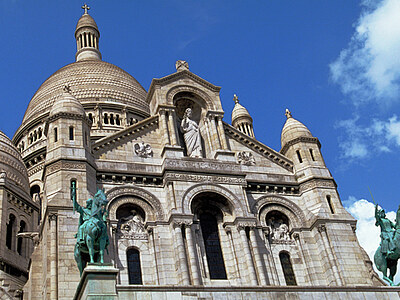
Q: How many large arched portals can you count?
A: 3